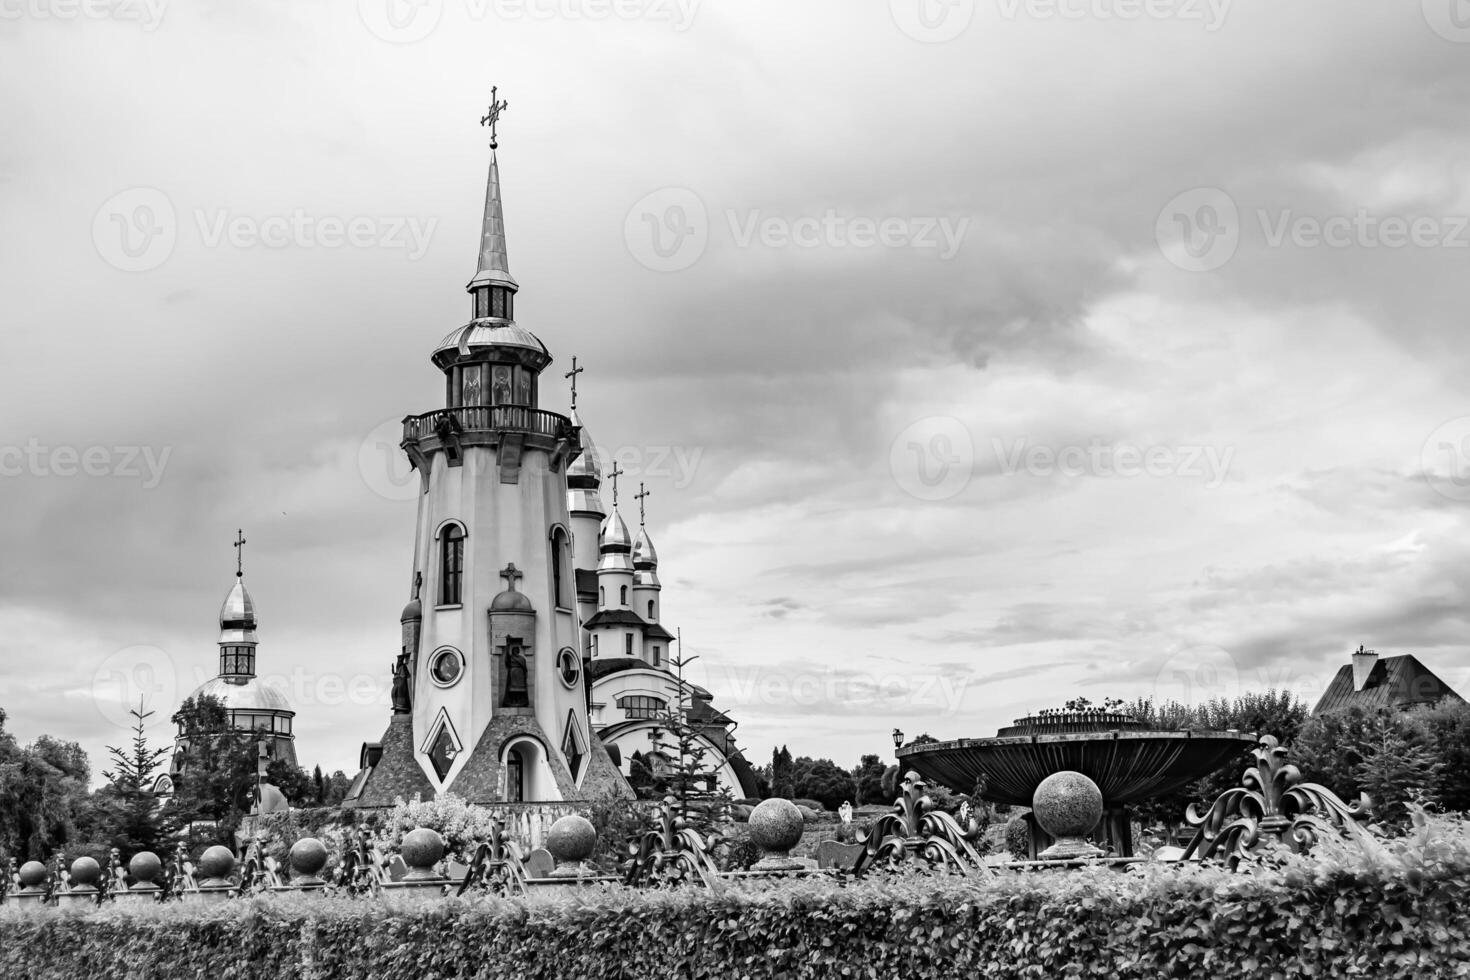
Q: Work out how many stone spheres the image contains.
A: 9